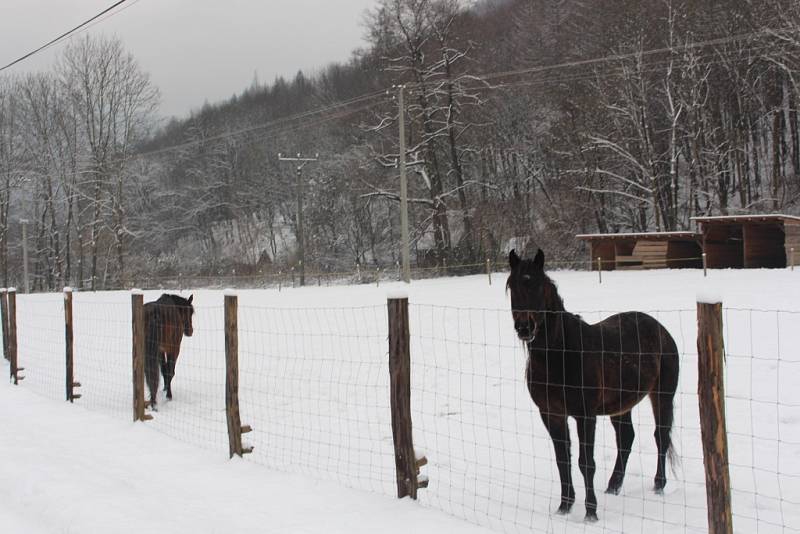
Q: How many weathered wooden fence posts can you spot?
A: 7